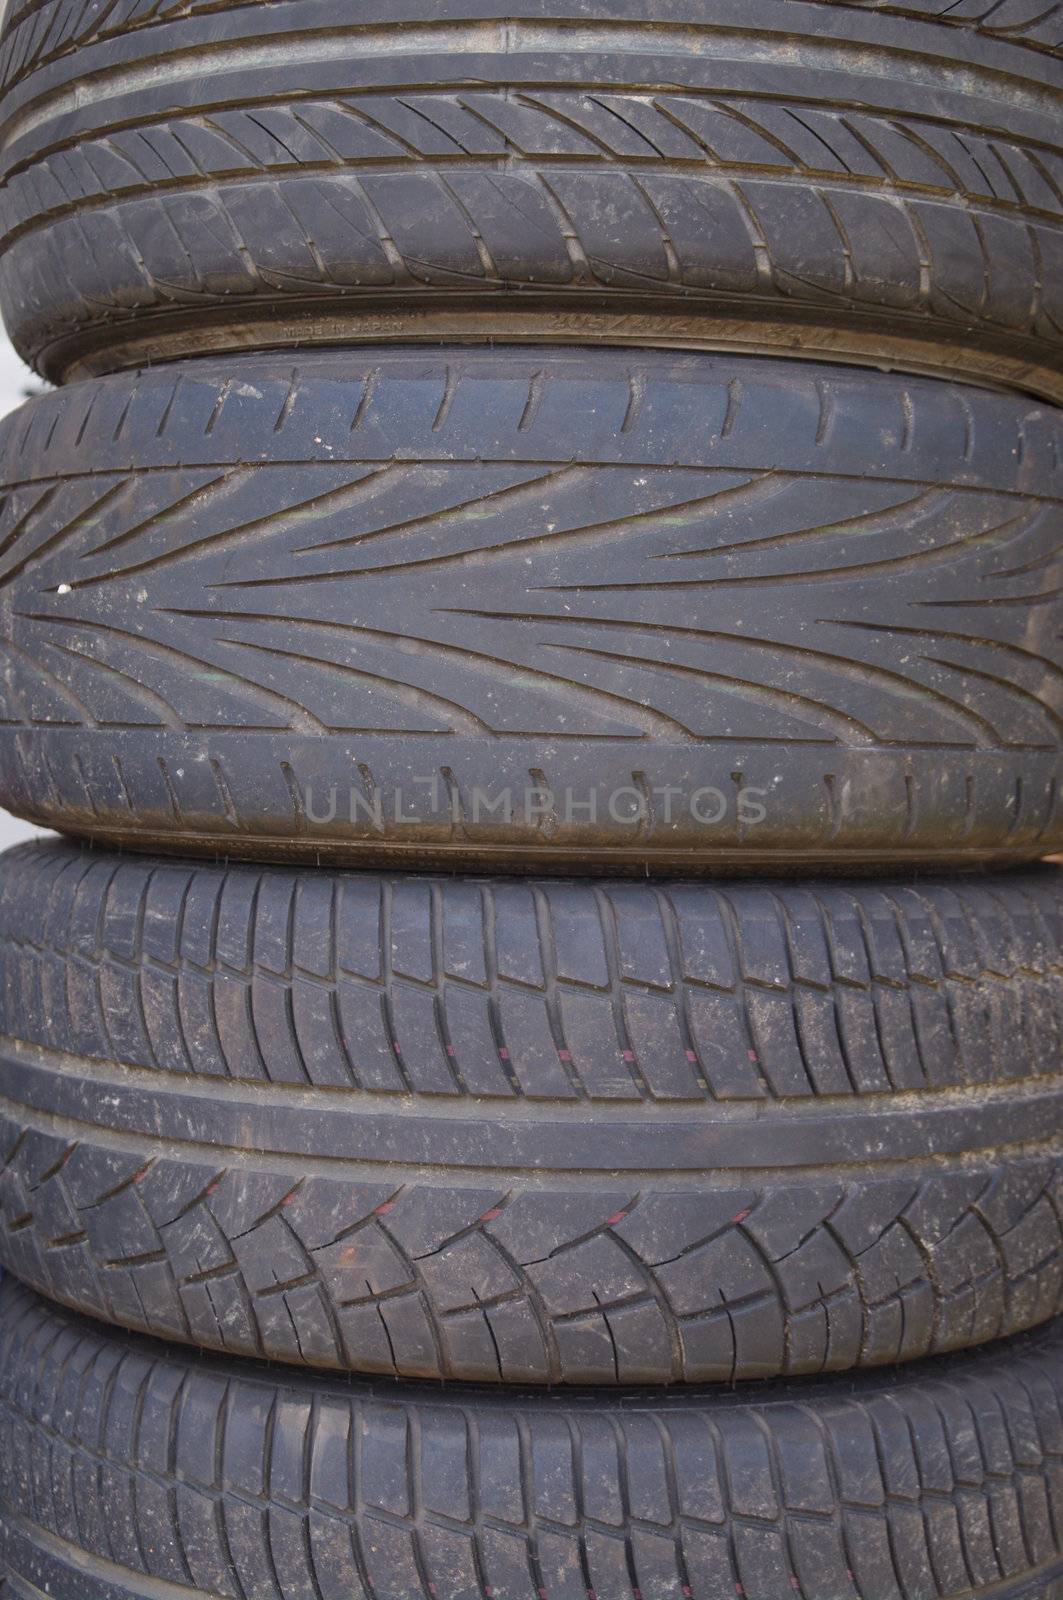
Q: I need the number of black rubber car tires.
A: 4